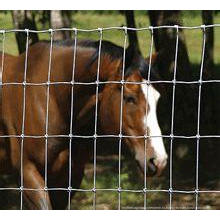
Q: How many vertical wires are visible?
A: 9